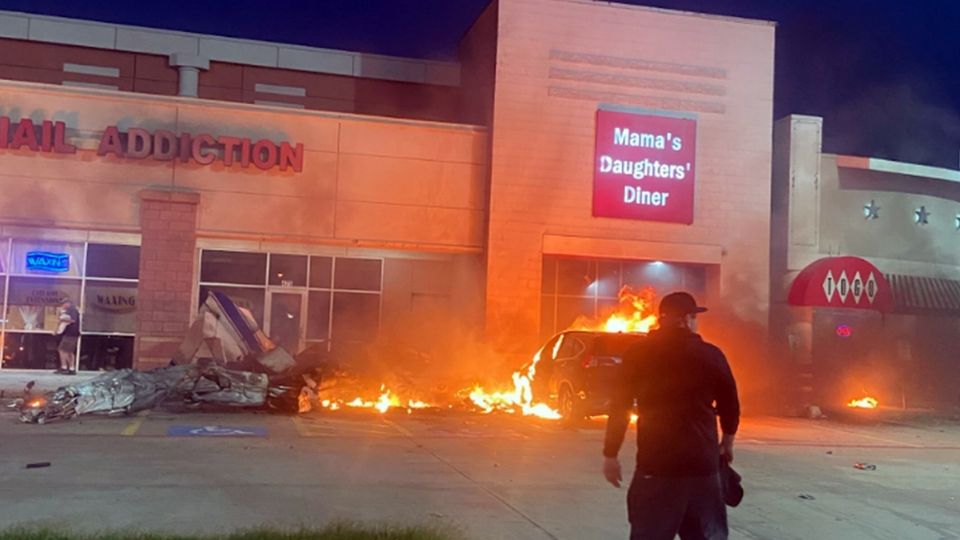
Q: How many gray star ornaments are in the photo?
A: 3